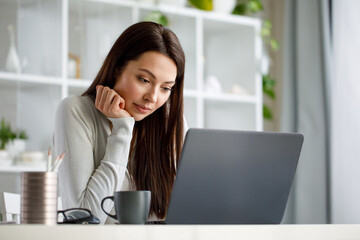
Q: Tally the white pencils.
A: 3